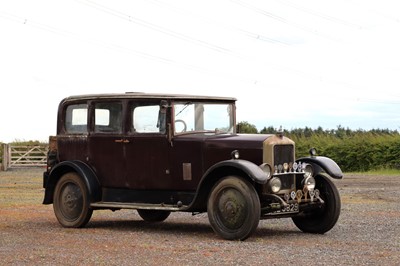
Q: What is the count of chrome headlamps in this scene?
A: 4